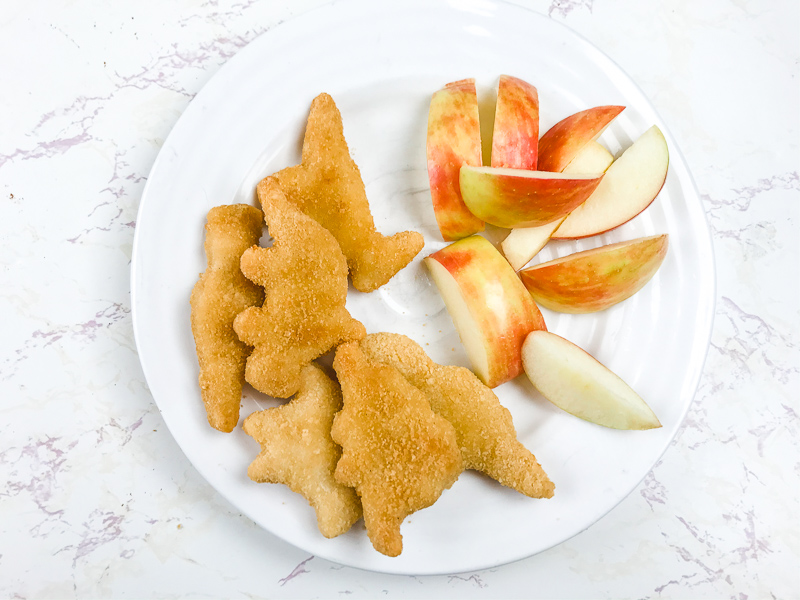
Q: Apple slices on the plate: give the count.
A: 9